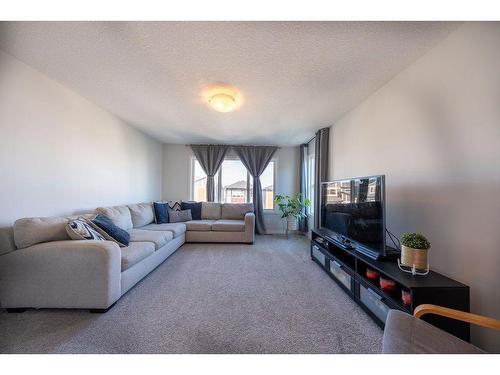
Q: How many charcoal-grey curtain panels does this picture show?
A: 4